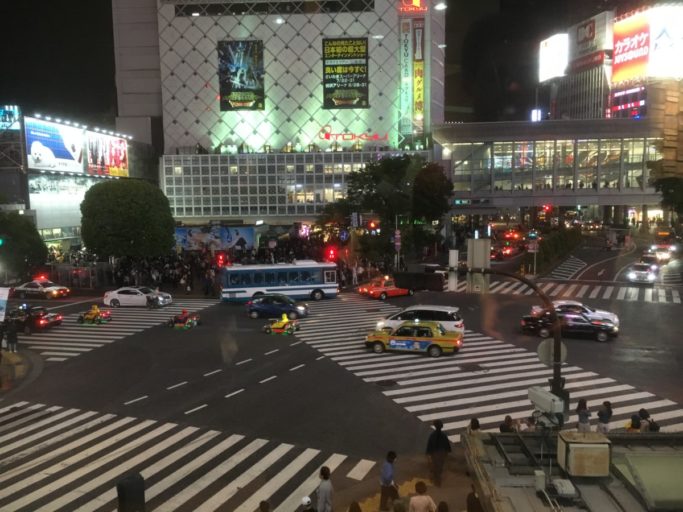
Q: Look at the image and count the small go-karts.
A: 3